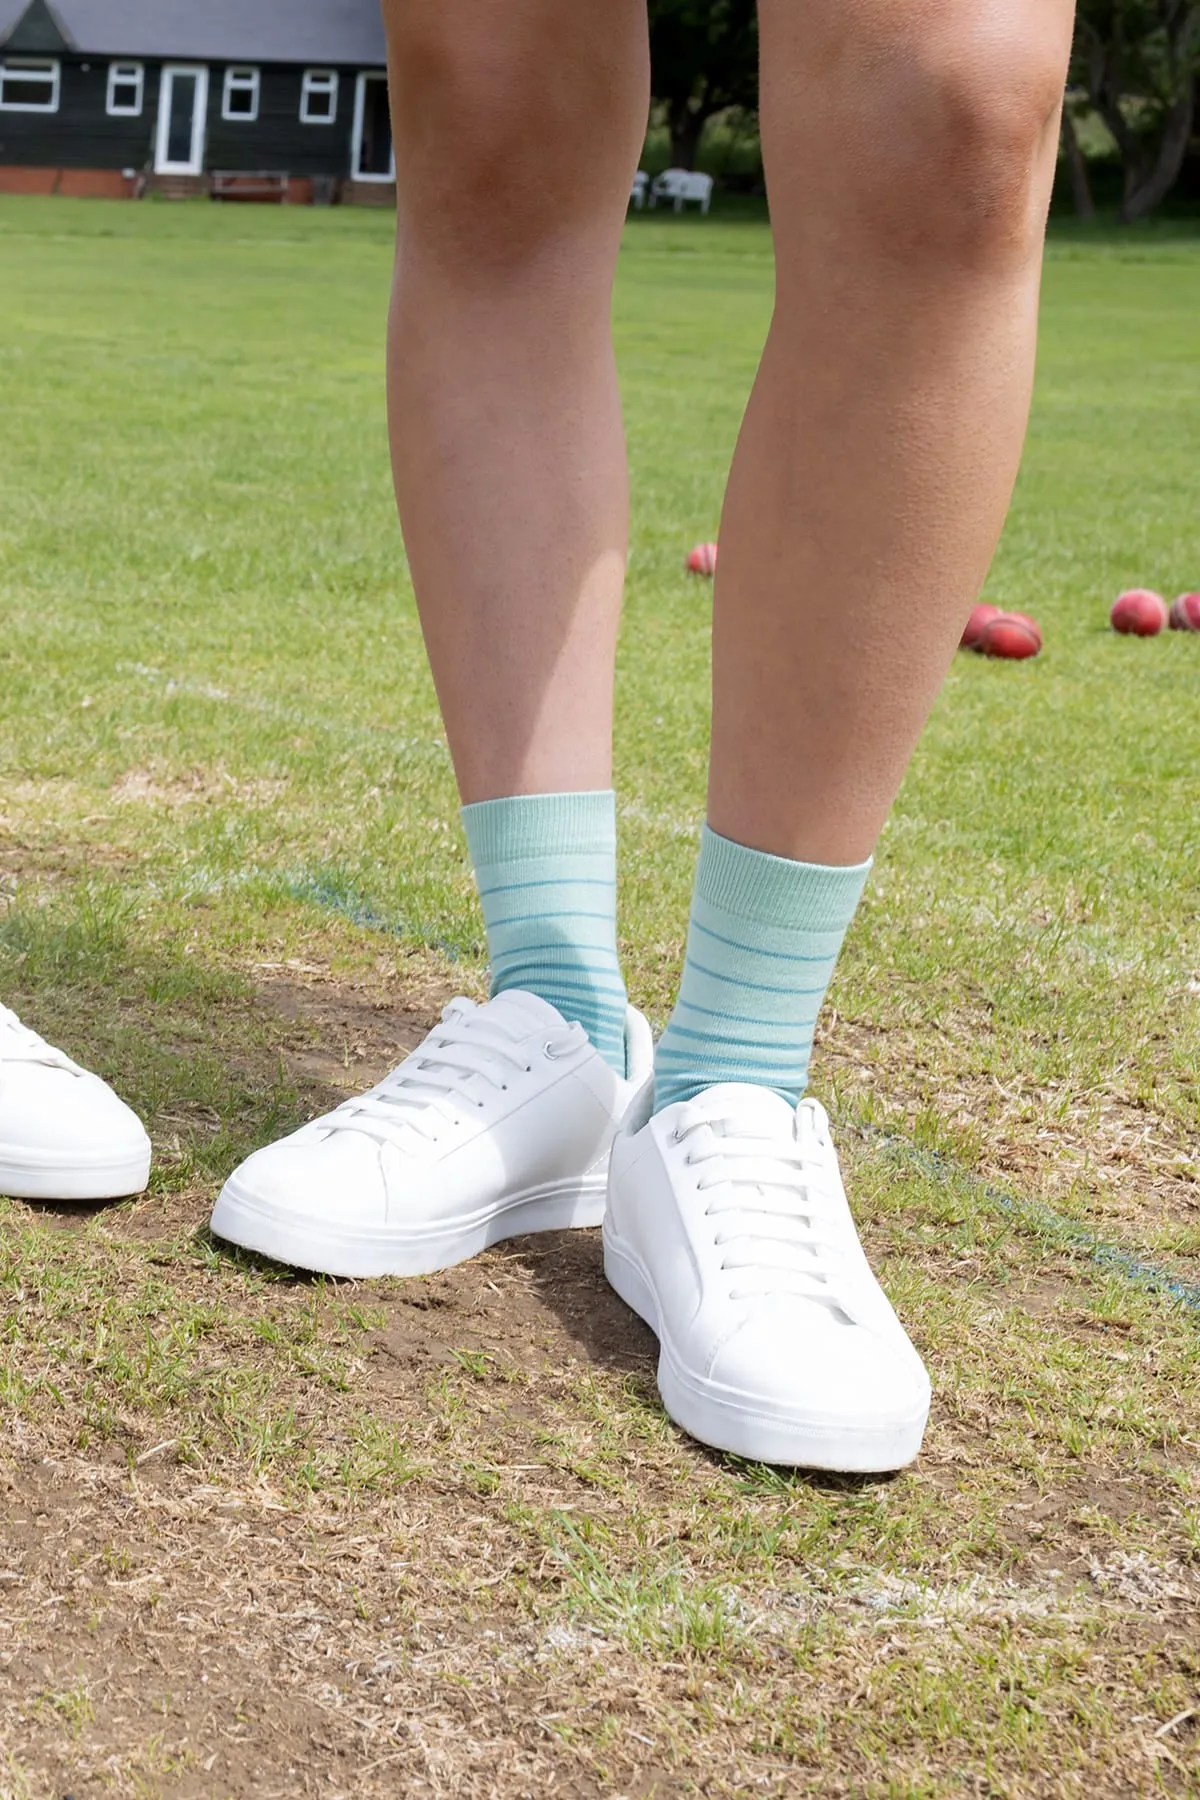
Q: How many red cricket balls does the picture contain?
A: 5